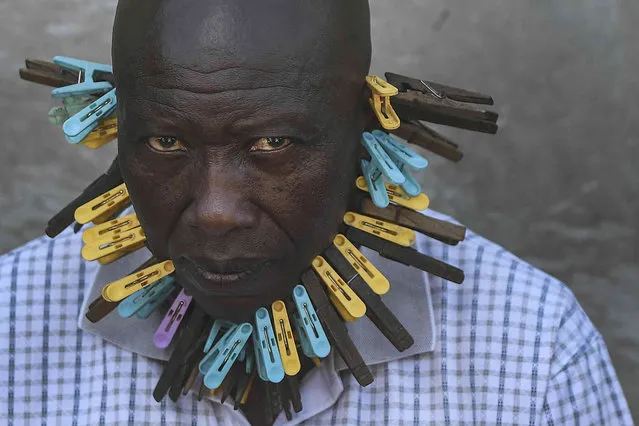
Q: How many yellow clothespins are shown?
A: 11